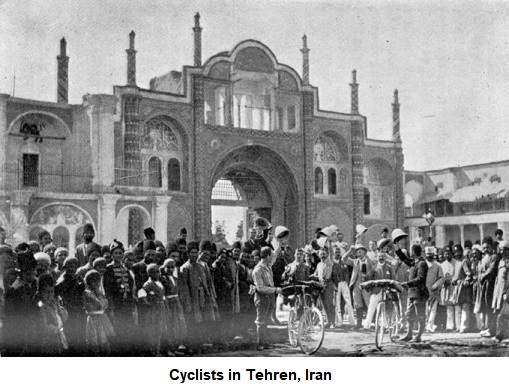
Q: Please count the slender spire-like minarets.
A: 6